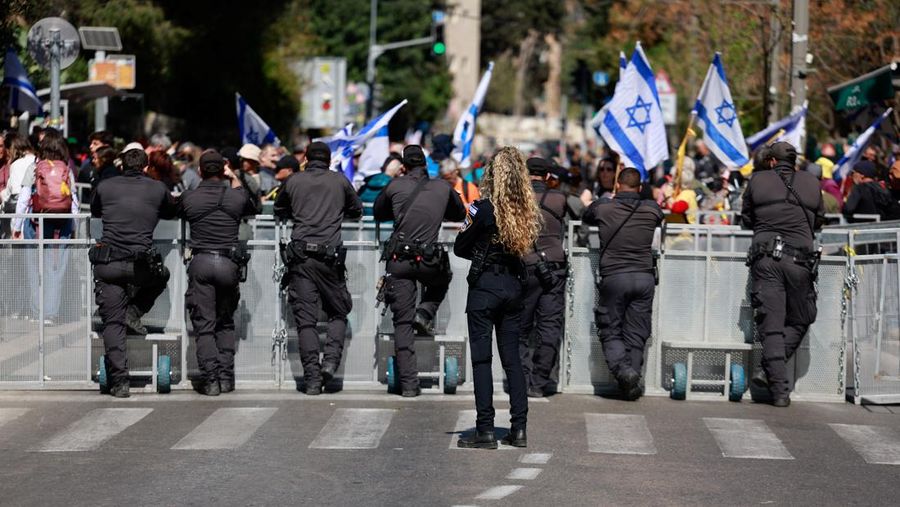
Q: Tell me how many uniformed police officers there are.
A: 8